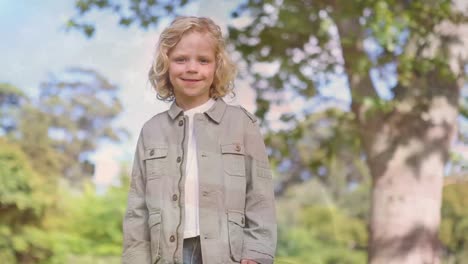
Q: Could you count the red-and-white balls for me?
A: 0